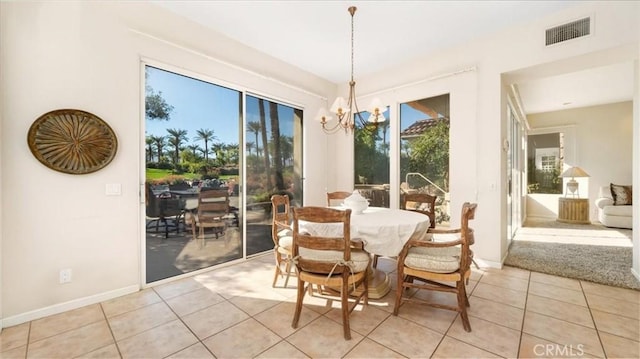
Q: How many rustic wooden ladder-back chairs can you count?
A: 5